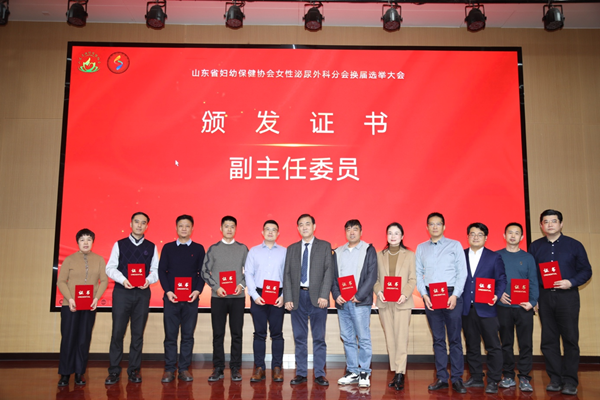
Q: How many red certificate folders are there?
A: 11